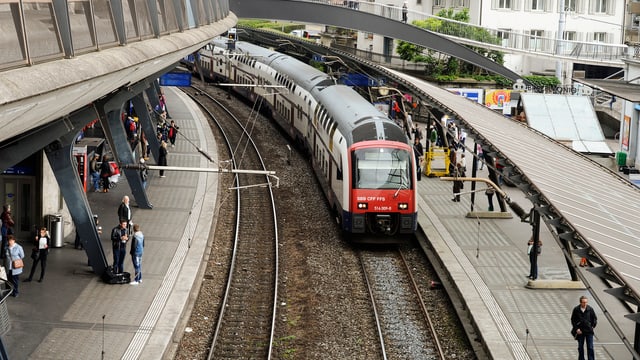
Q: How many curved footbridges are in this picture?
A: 1